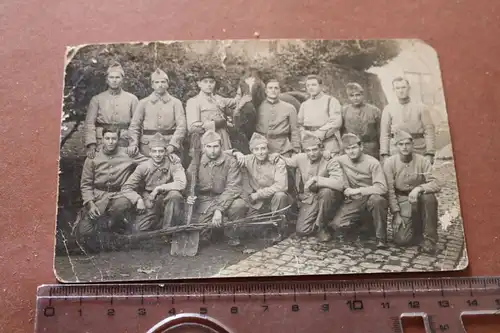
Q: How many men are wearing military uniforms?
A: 14